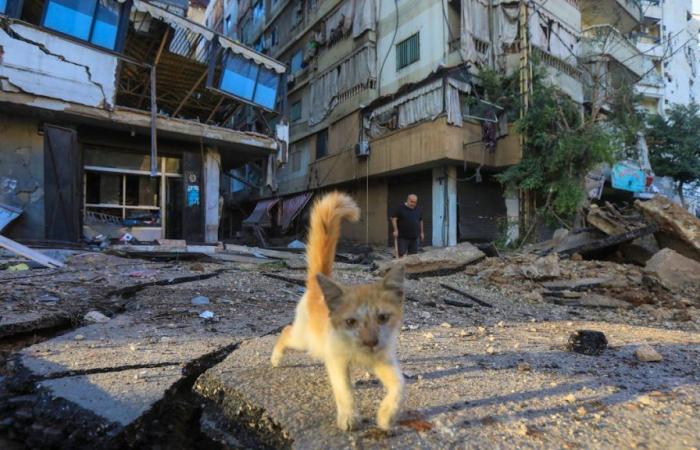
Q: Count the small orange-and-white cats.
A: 1